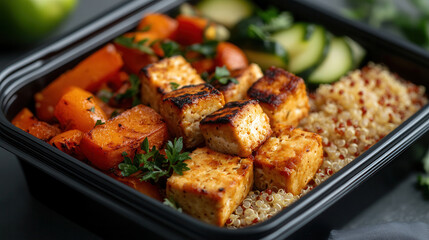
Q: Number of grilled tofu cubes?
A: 7